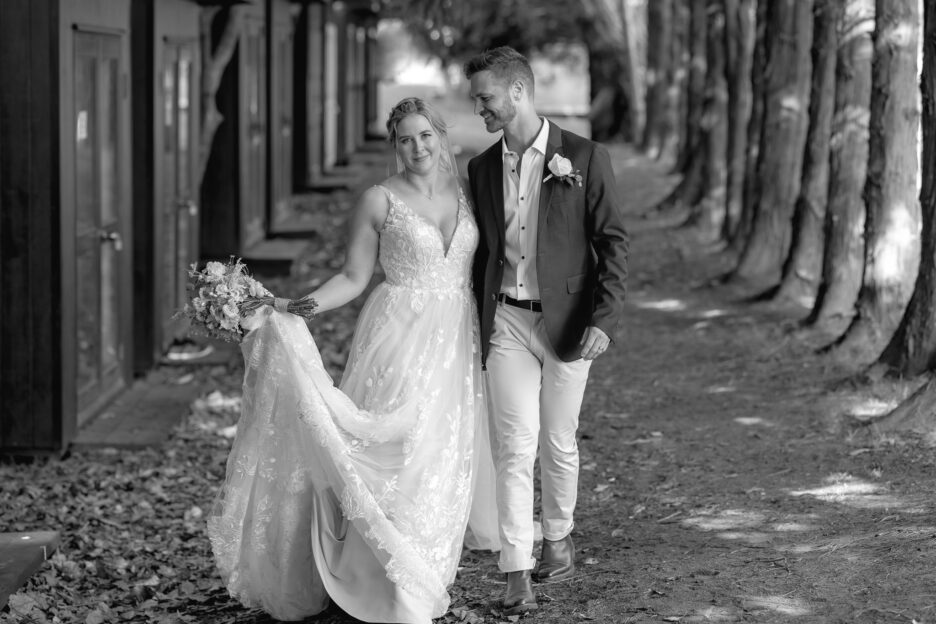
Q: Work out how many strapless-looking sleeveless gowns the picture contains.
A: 1